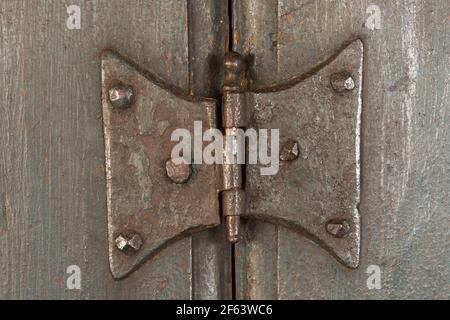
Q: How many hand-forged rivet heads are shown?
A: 6